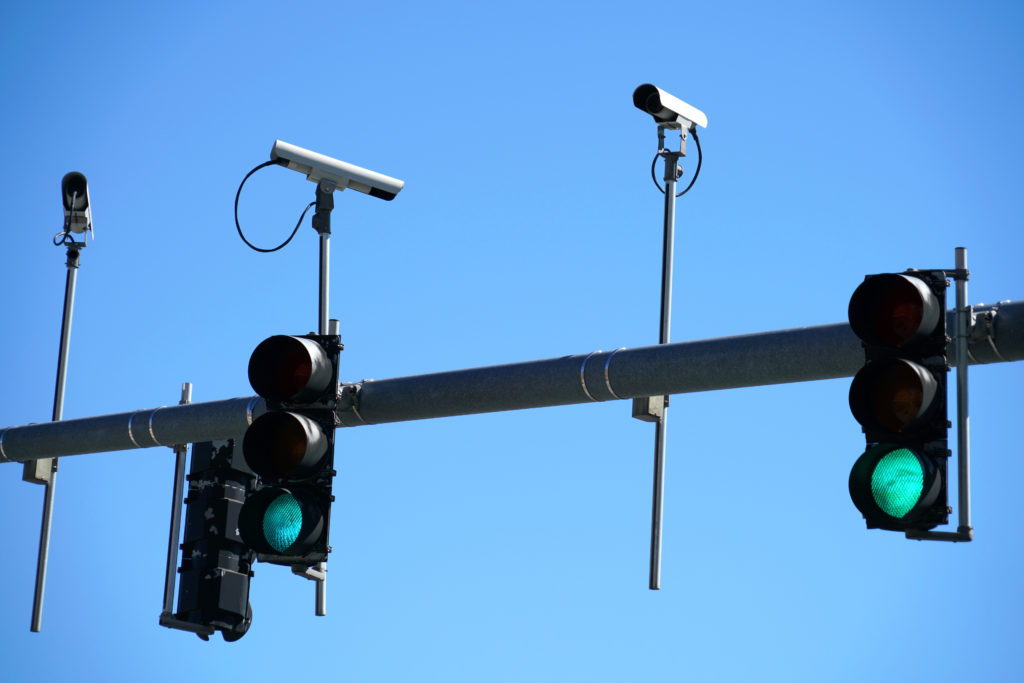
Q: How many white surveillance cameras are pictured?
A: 3